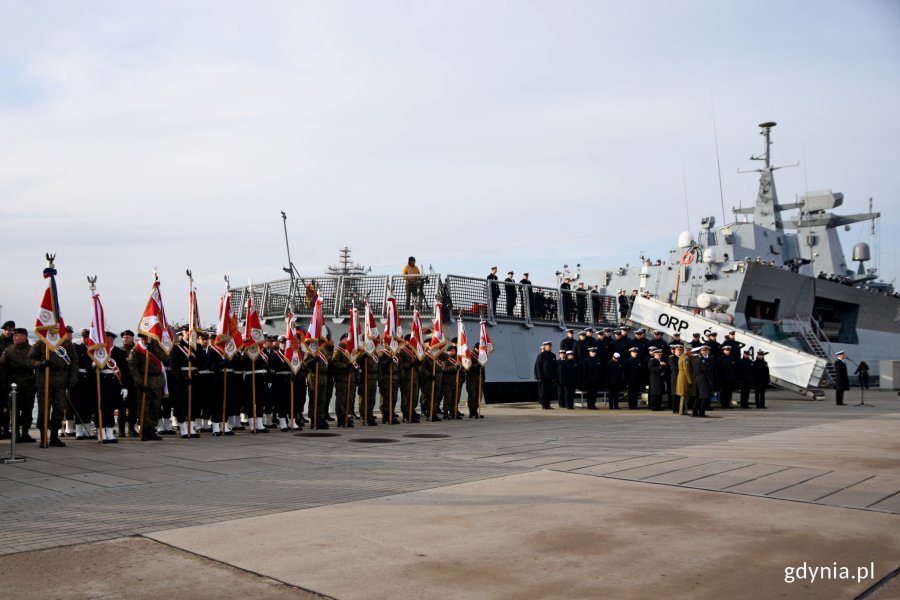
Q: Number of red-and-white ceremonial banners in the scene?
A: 15